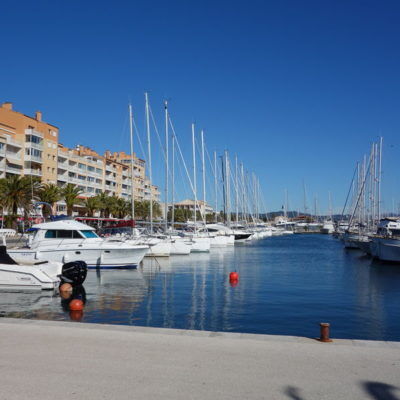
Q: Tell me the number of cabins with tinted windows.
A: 1